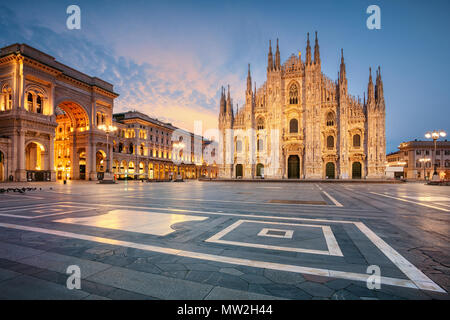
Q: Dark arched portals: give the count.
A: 5